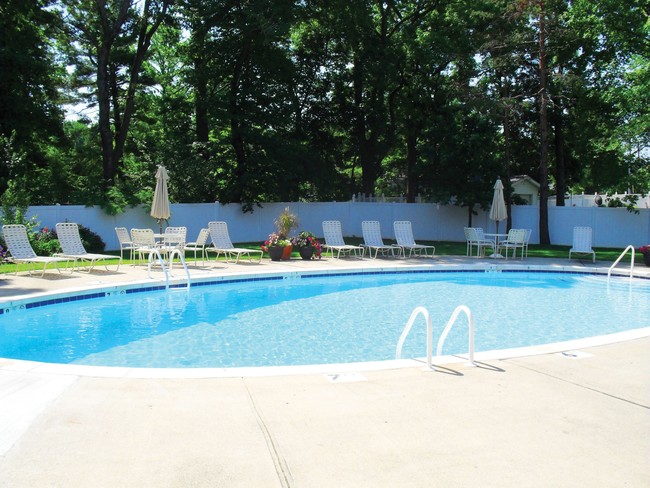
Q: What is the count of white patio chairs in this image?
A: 15